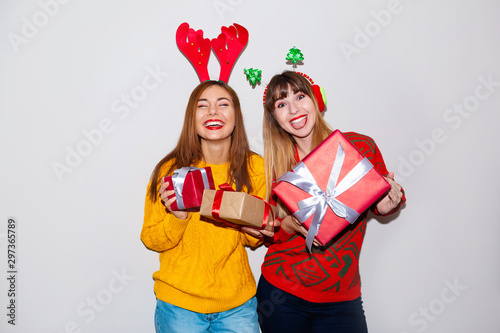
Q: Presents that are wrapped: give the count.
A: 3